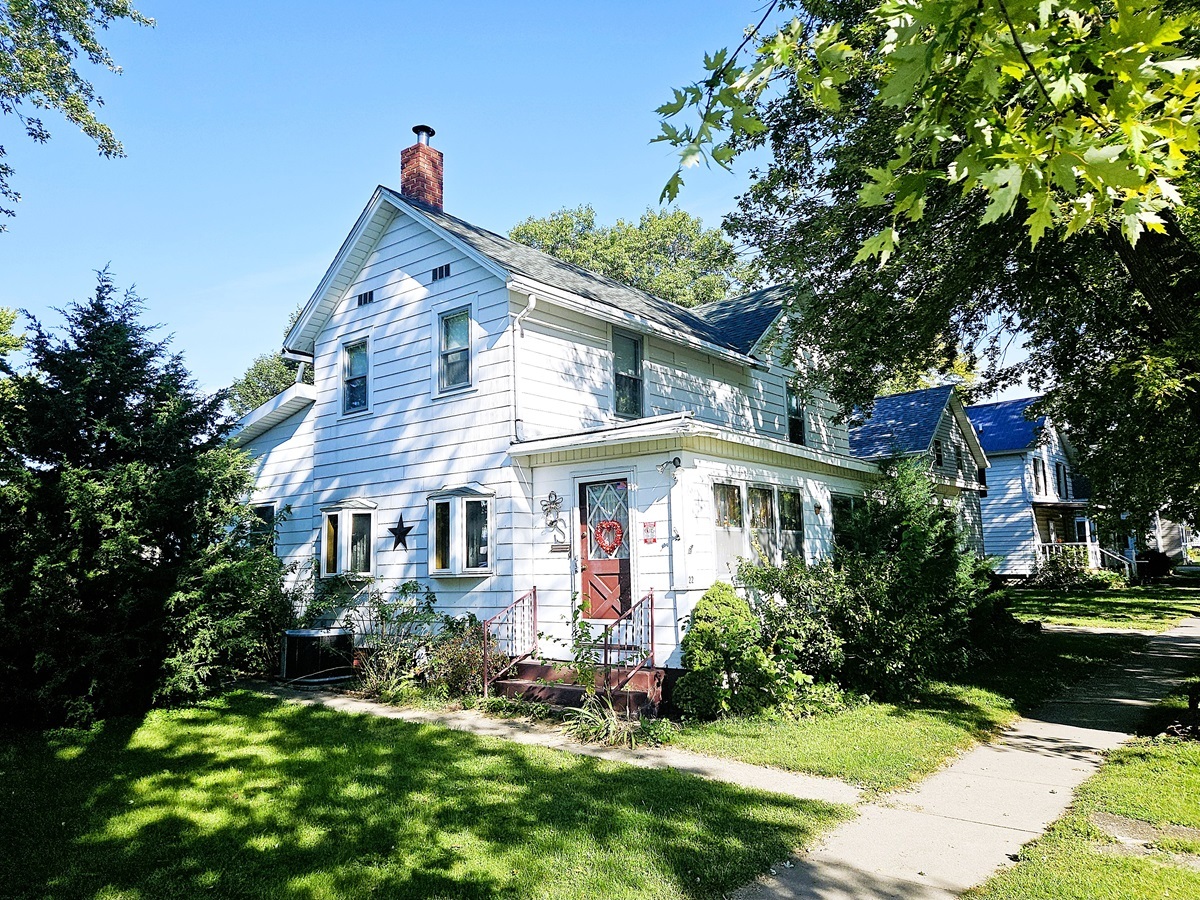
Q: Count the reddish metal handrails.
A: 2